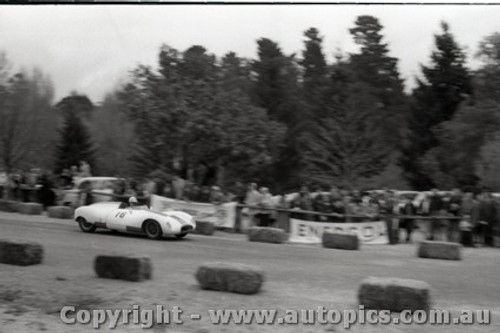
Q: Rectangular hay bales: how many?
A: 11